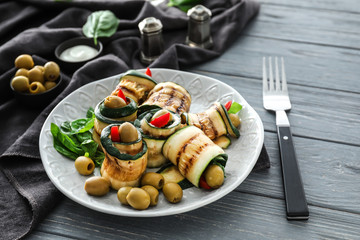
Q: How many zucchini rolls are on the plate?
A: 7